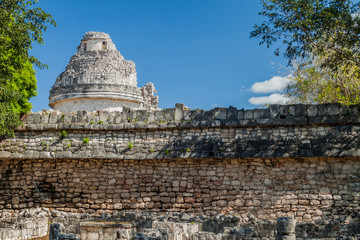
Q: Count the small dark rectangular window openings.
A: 2